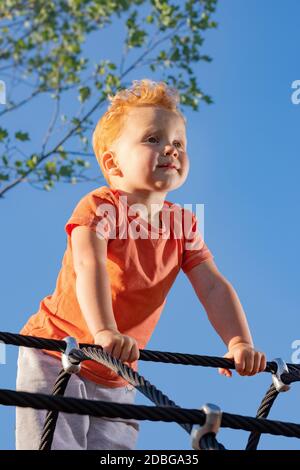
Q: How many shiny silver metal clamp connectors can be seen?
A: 3